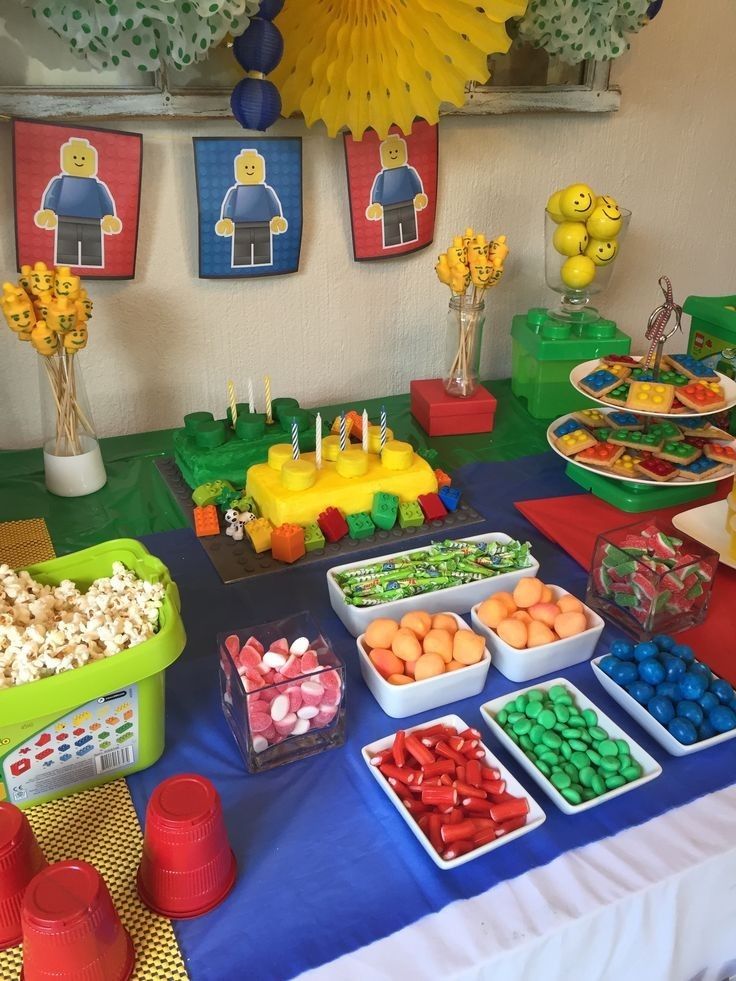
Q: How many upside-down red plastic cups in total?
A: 3